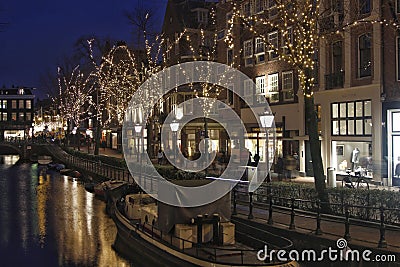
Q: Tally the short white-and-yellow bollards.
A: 0